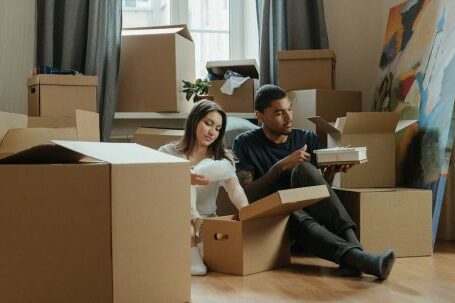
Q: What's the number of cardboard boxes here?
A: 11